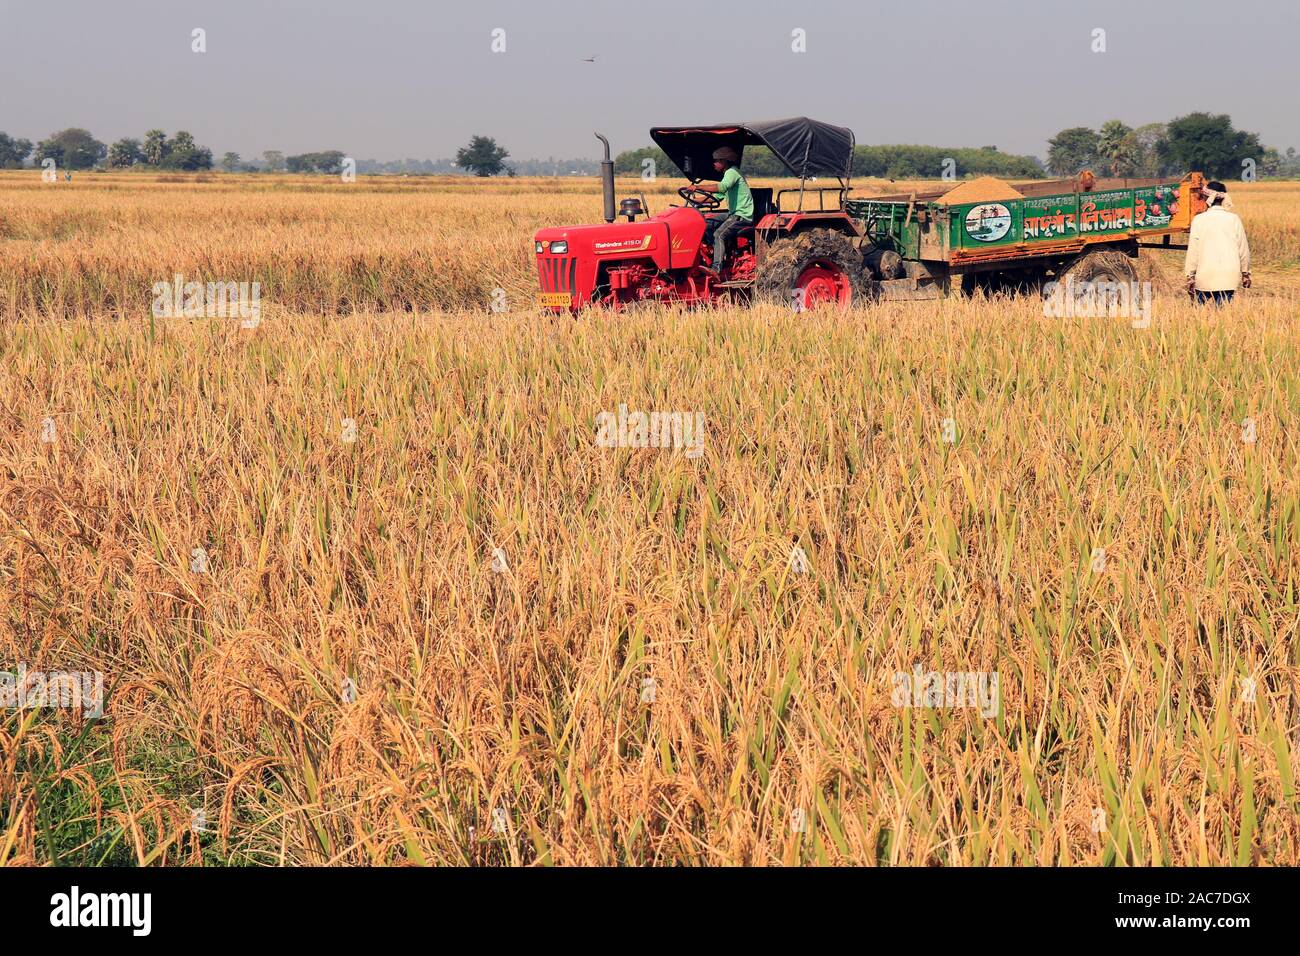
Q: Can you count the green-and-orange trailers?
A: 1